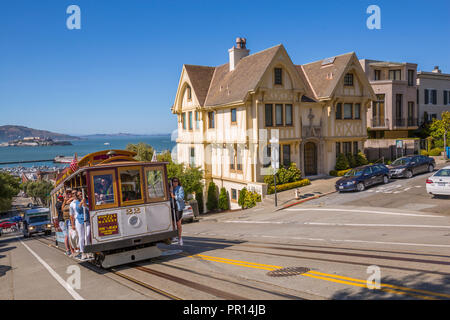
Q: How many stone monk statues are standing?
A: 0